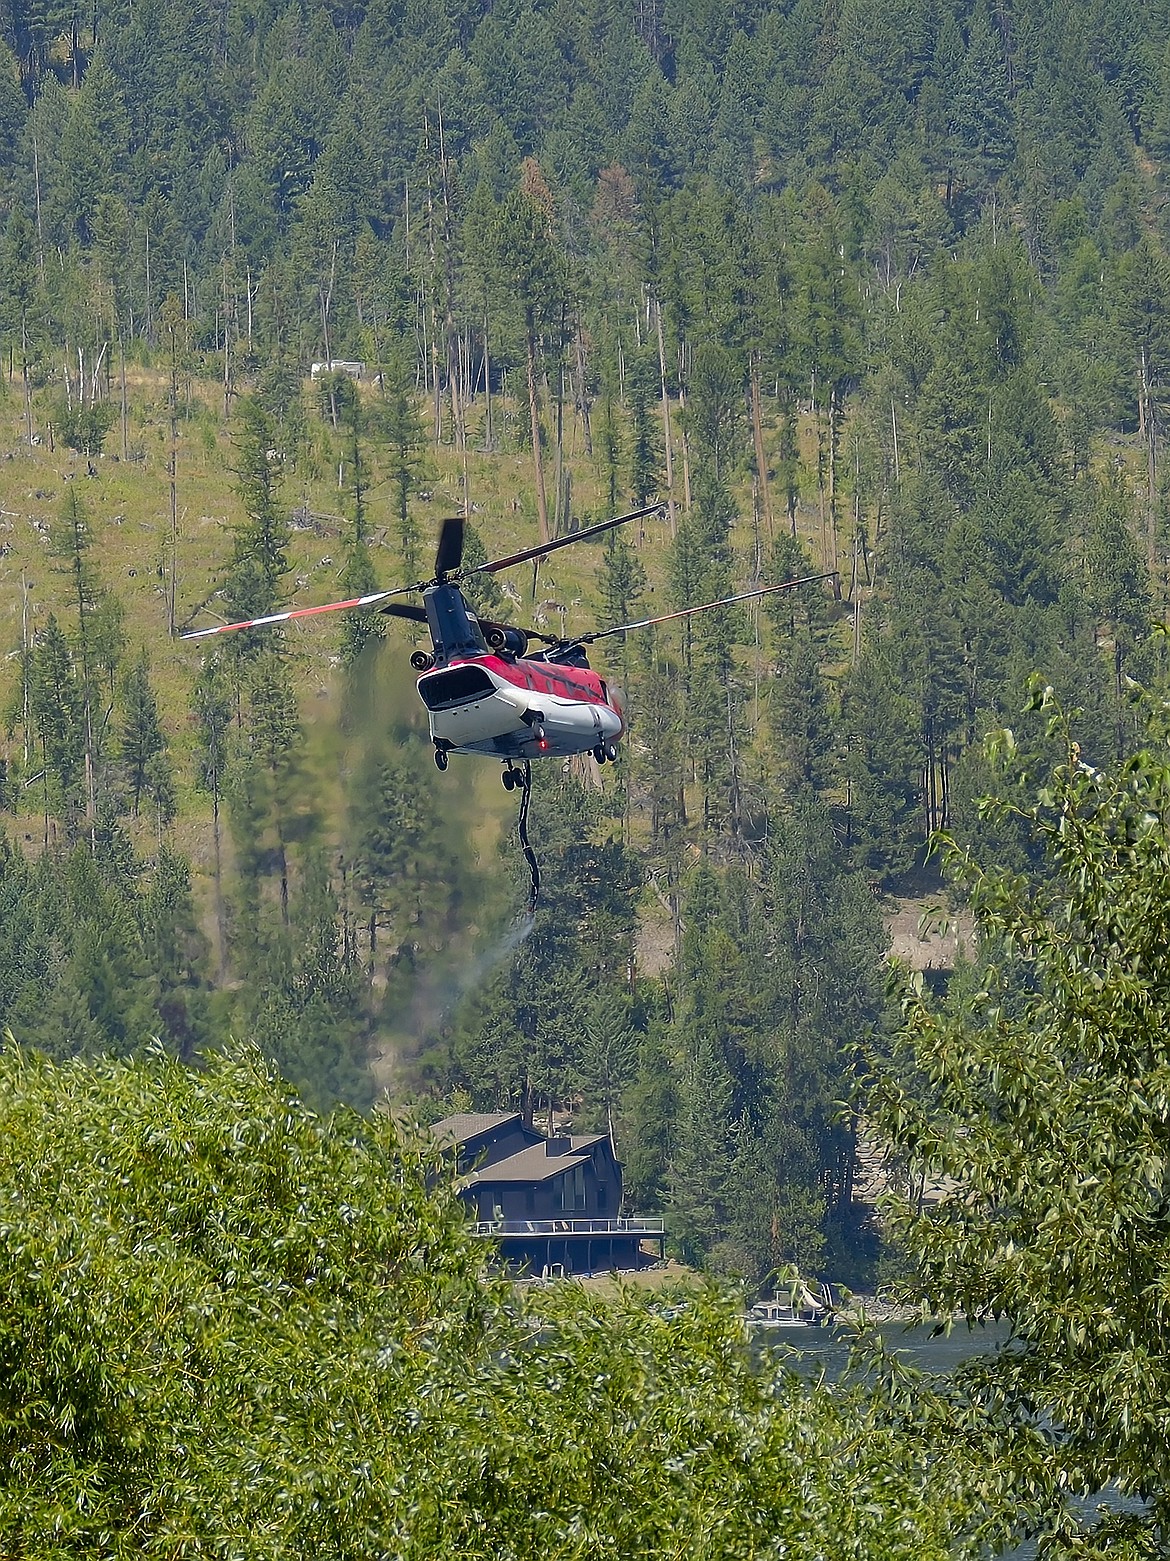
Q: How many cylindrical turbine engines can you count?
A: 2